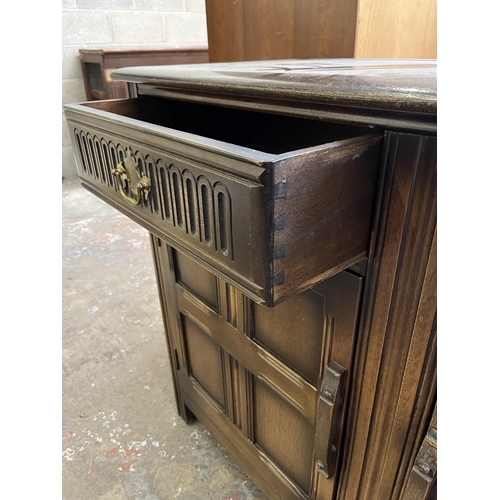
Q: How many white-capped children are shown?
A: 0